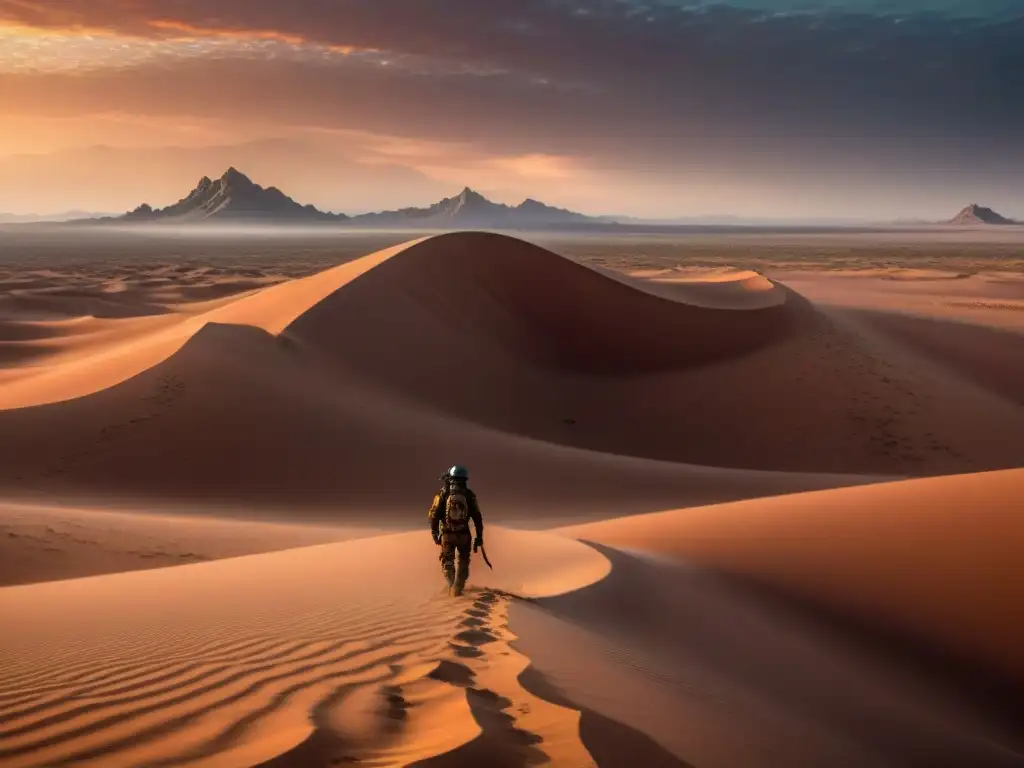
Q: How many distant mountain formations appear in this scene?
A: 3